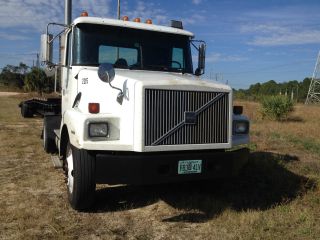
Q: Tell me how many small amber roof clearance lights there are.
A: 4